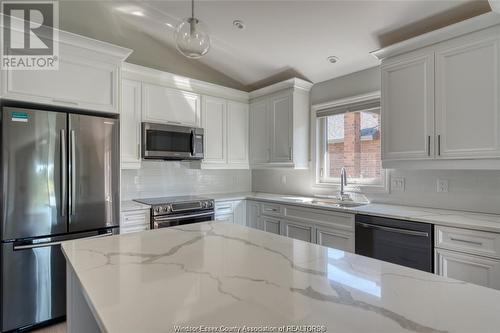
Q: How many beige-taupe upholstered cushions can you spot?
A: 0